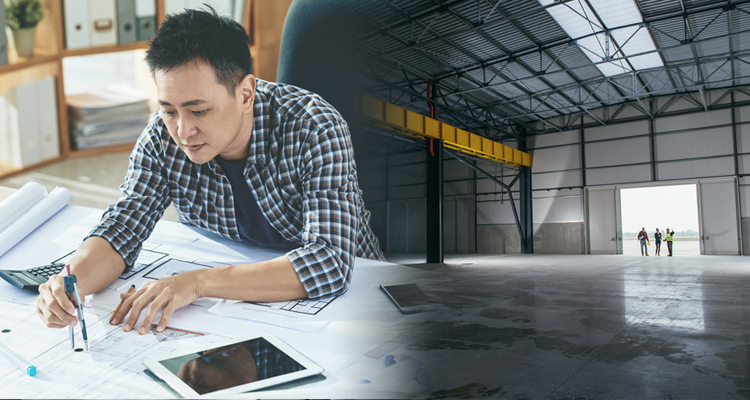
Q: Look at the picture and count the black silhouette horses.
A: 0